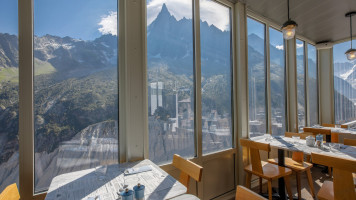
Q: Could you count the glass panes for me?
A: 9